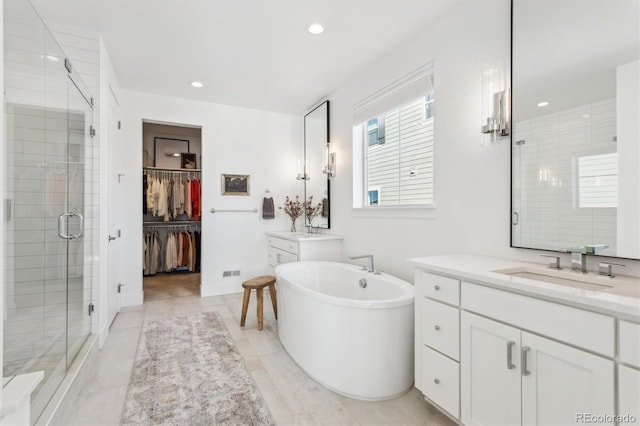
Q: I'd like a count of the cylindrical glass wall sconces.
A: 3